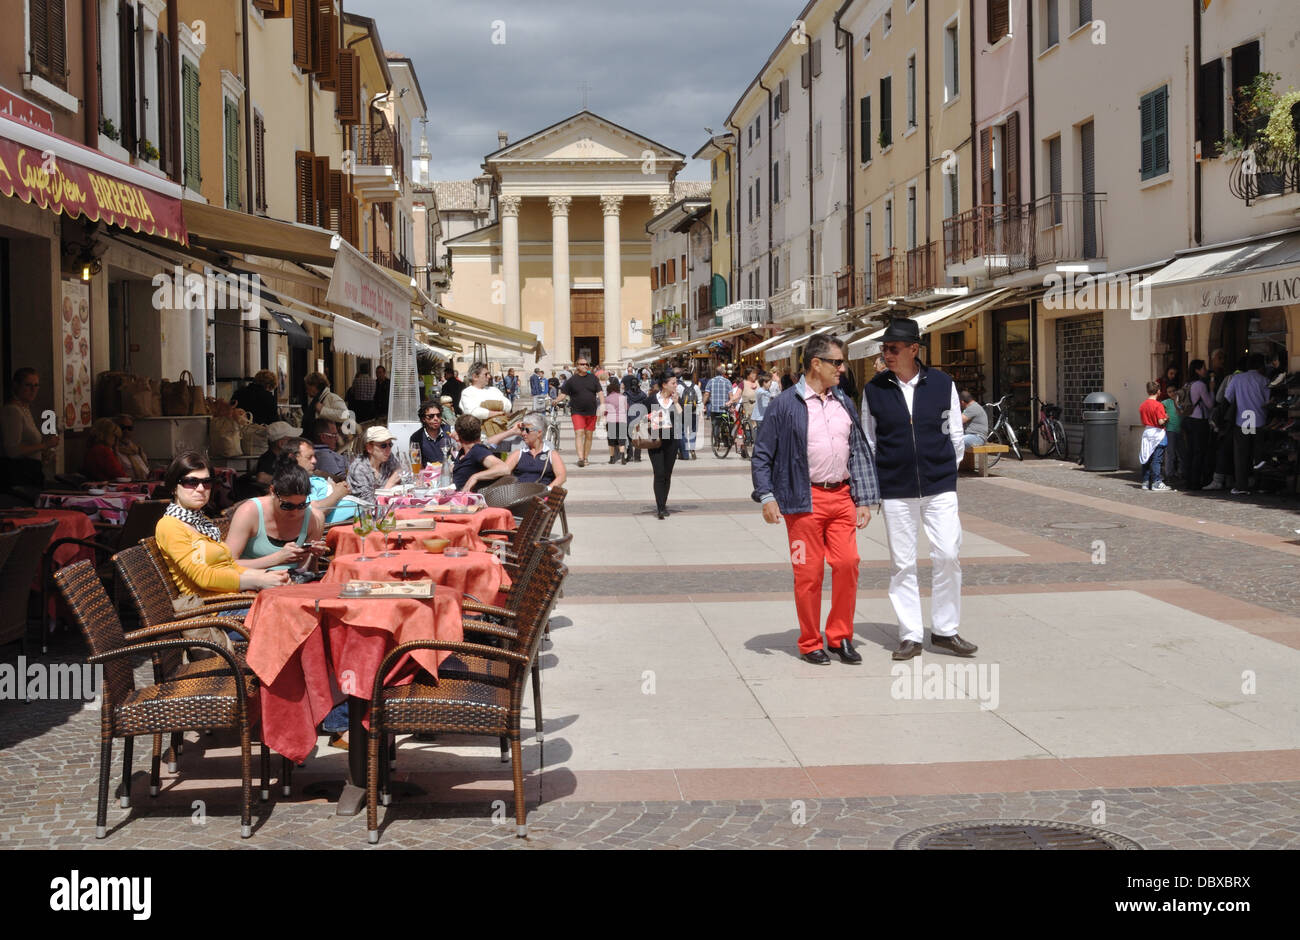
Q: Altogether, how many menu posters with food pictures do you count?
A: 1